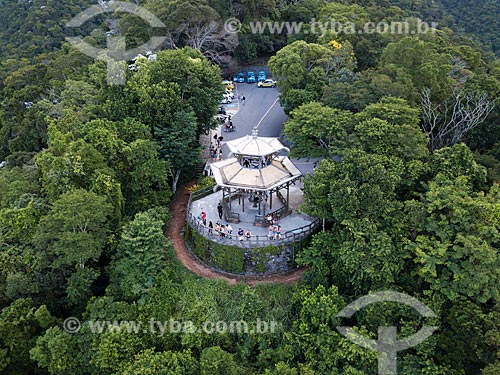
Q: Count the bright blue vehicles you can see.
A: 3